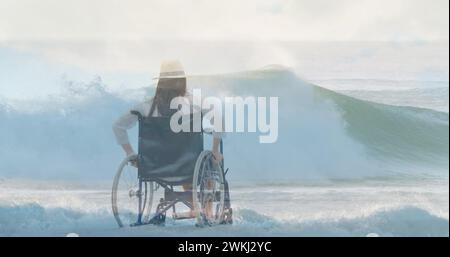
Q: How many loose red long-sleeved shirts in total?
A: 0